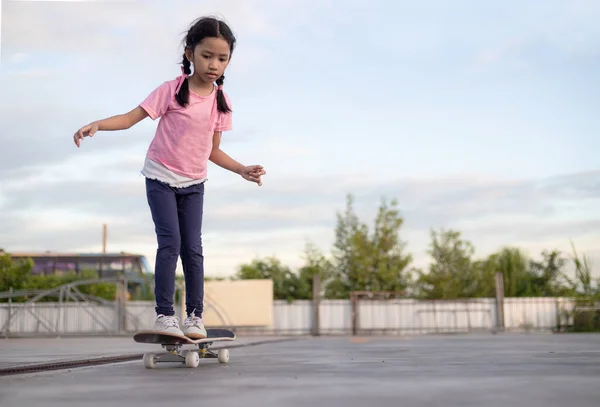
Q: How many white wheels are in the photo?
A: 3